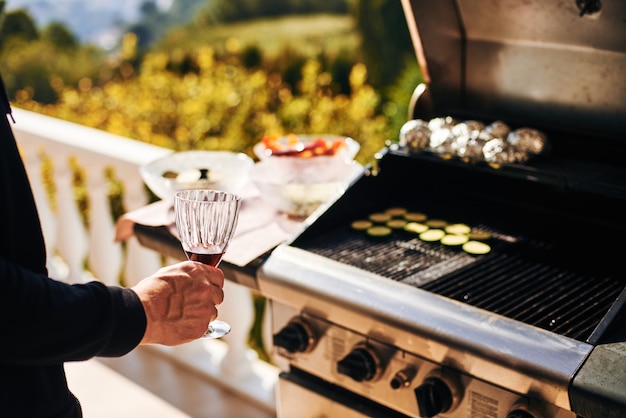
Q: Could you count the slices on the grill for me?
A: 13